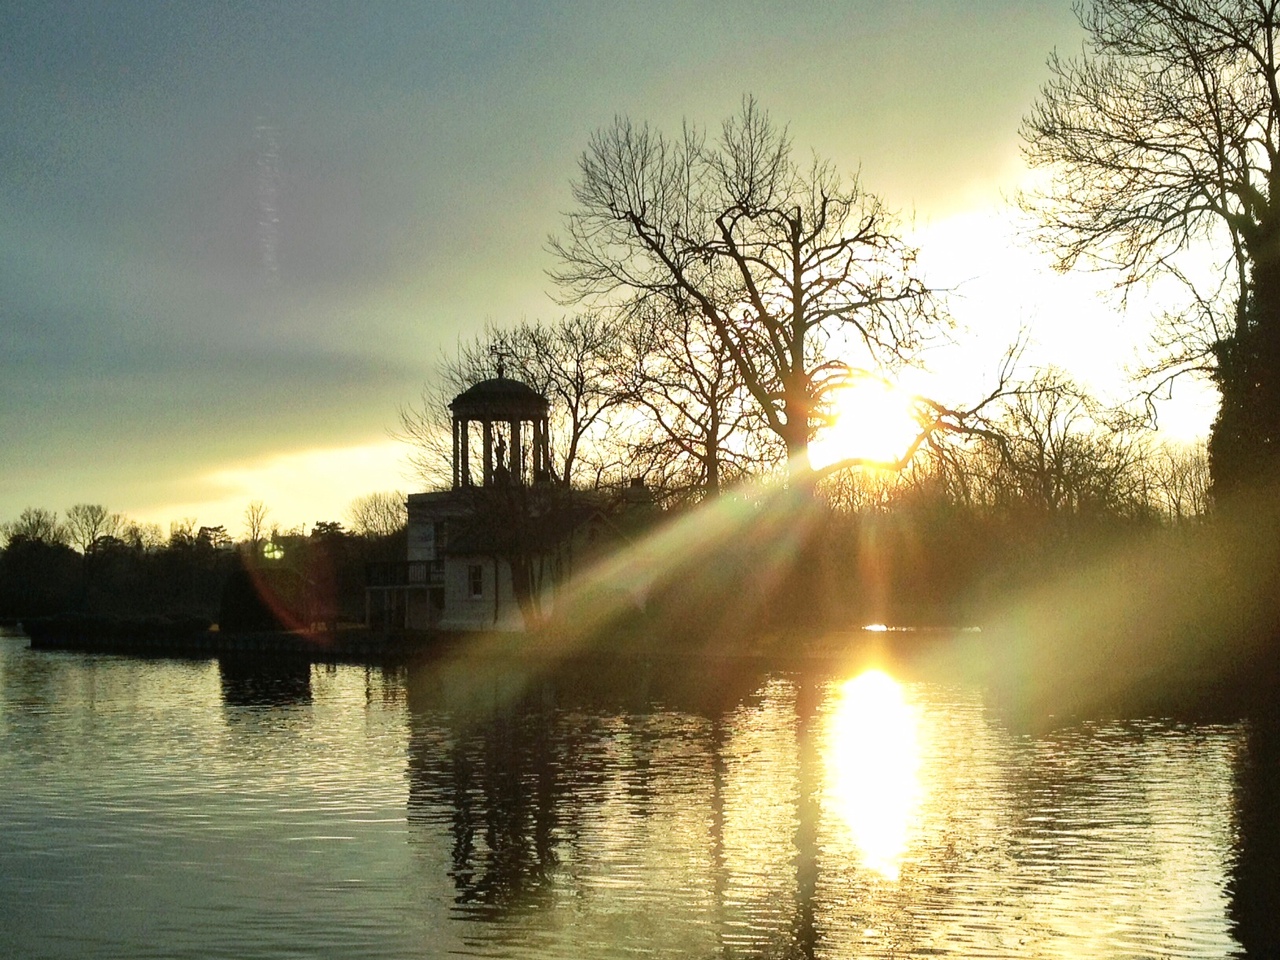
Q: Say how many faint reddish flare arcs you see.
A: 1